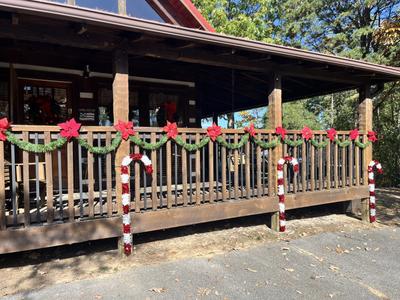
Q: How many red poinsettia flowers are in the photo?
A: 11